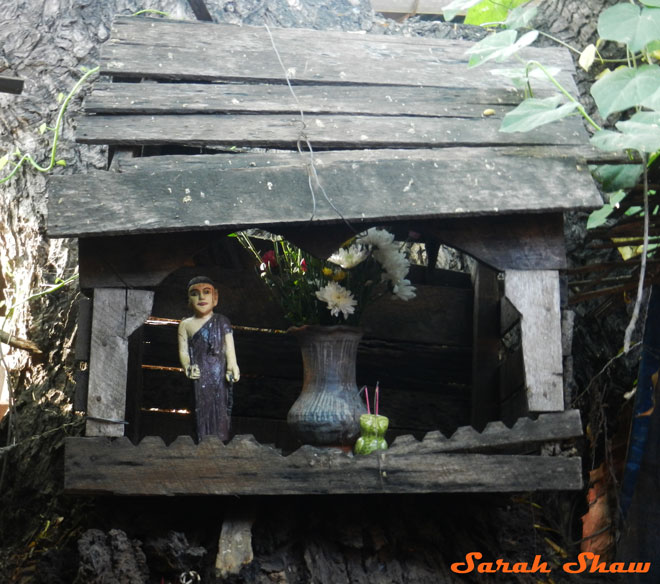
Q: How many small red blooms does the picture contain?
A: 2